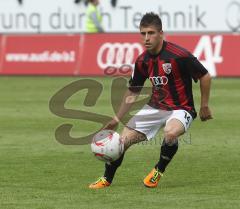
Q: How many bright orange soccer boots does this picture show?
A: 2